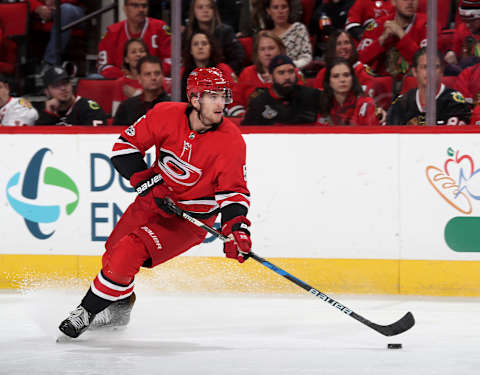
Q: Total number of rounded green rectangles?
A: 1